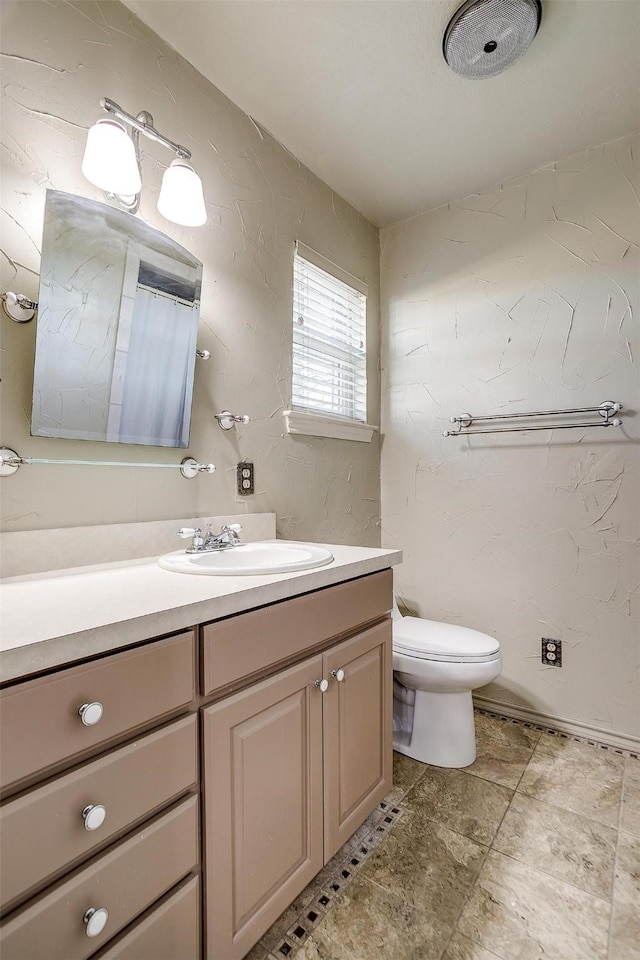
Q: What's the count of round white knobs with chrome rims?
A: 5